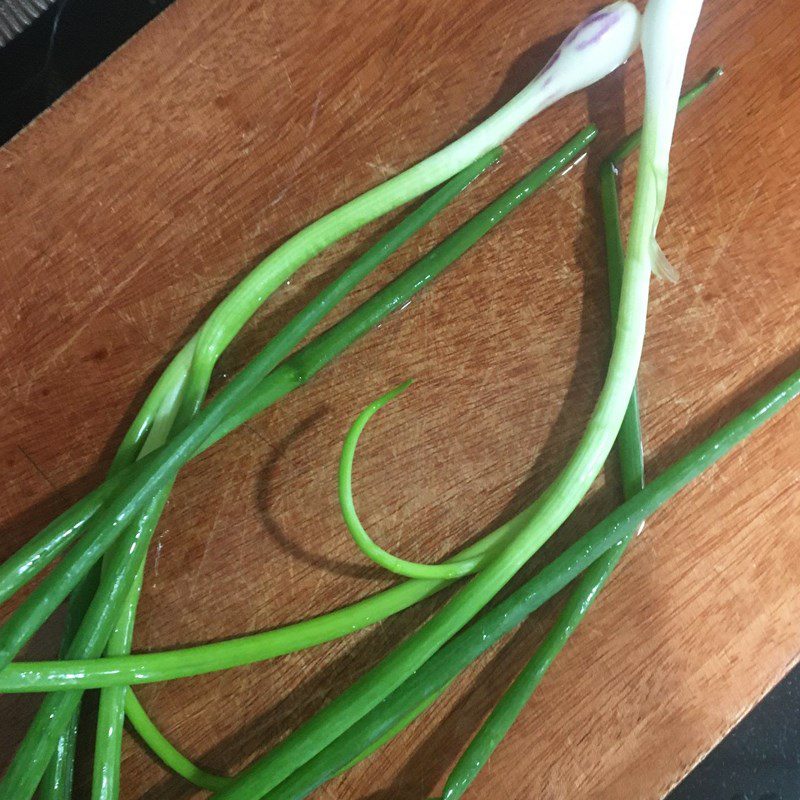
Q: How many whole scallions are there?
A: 2